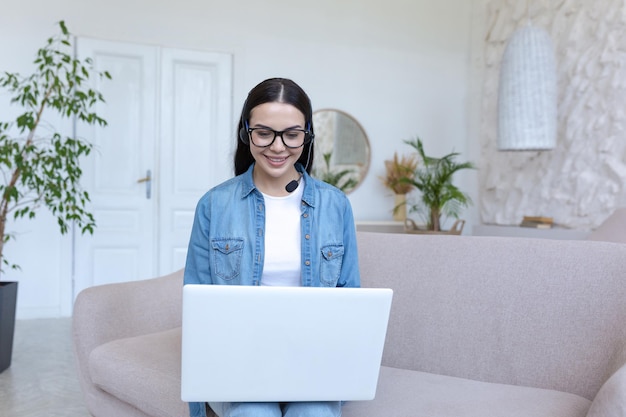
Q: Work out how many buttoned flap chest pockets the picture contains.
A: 2